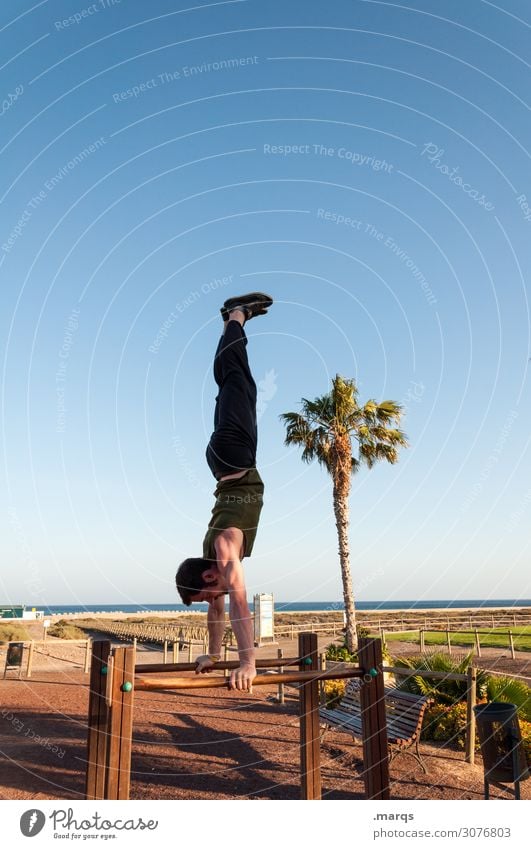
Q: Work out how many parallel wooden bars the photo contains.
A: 2